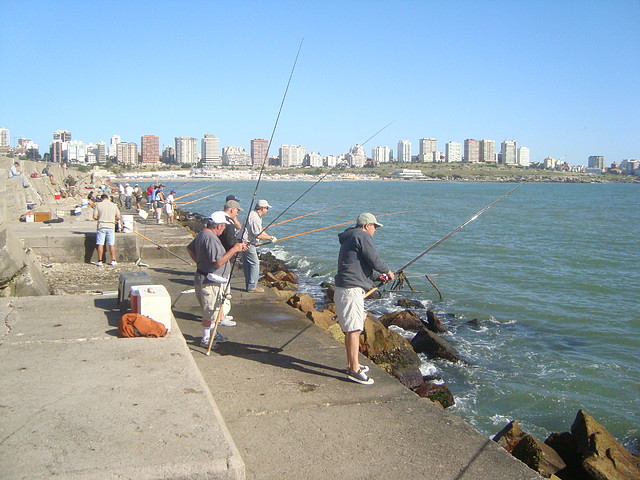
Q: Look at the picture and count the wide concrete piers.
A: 1